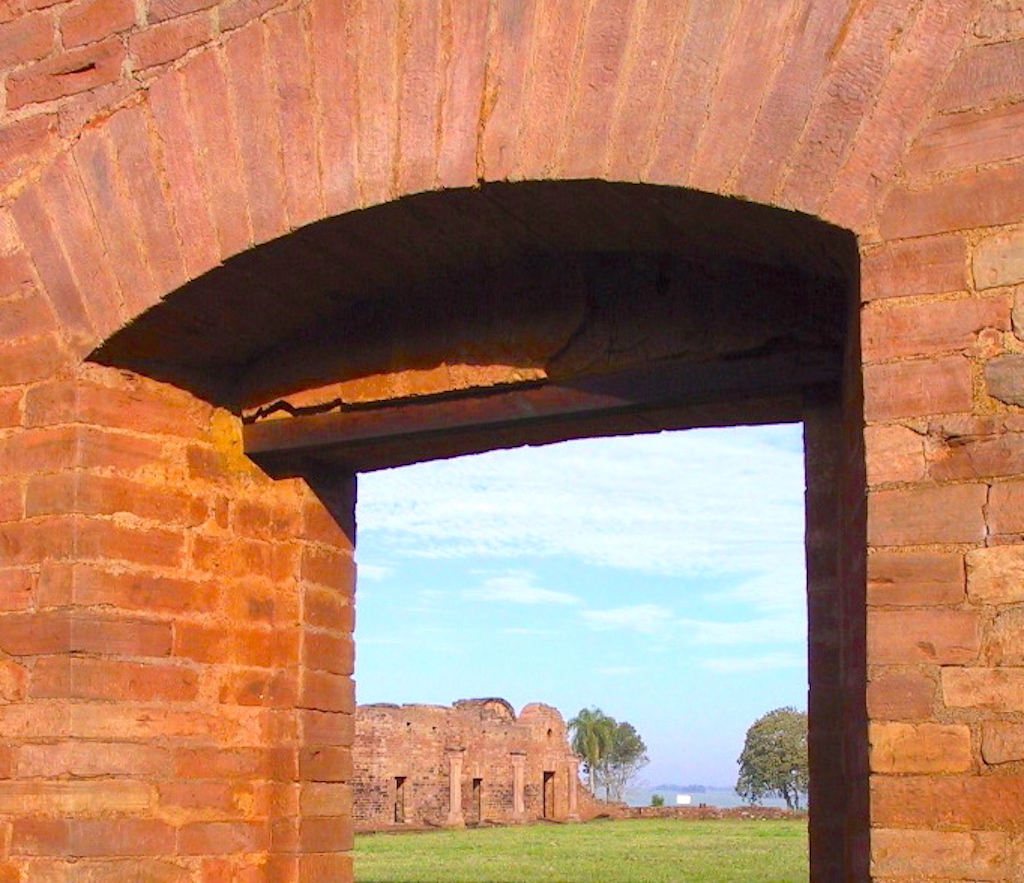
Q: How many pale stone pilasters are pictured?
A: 3